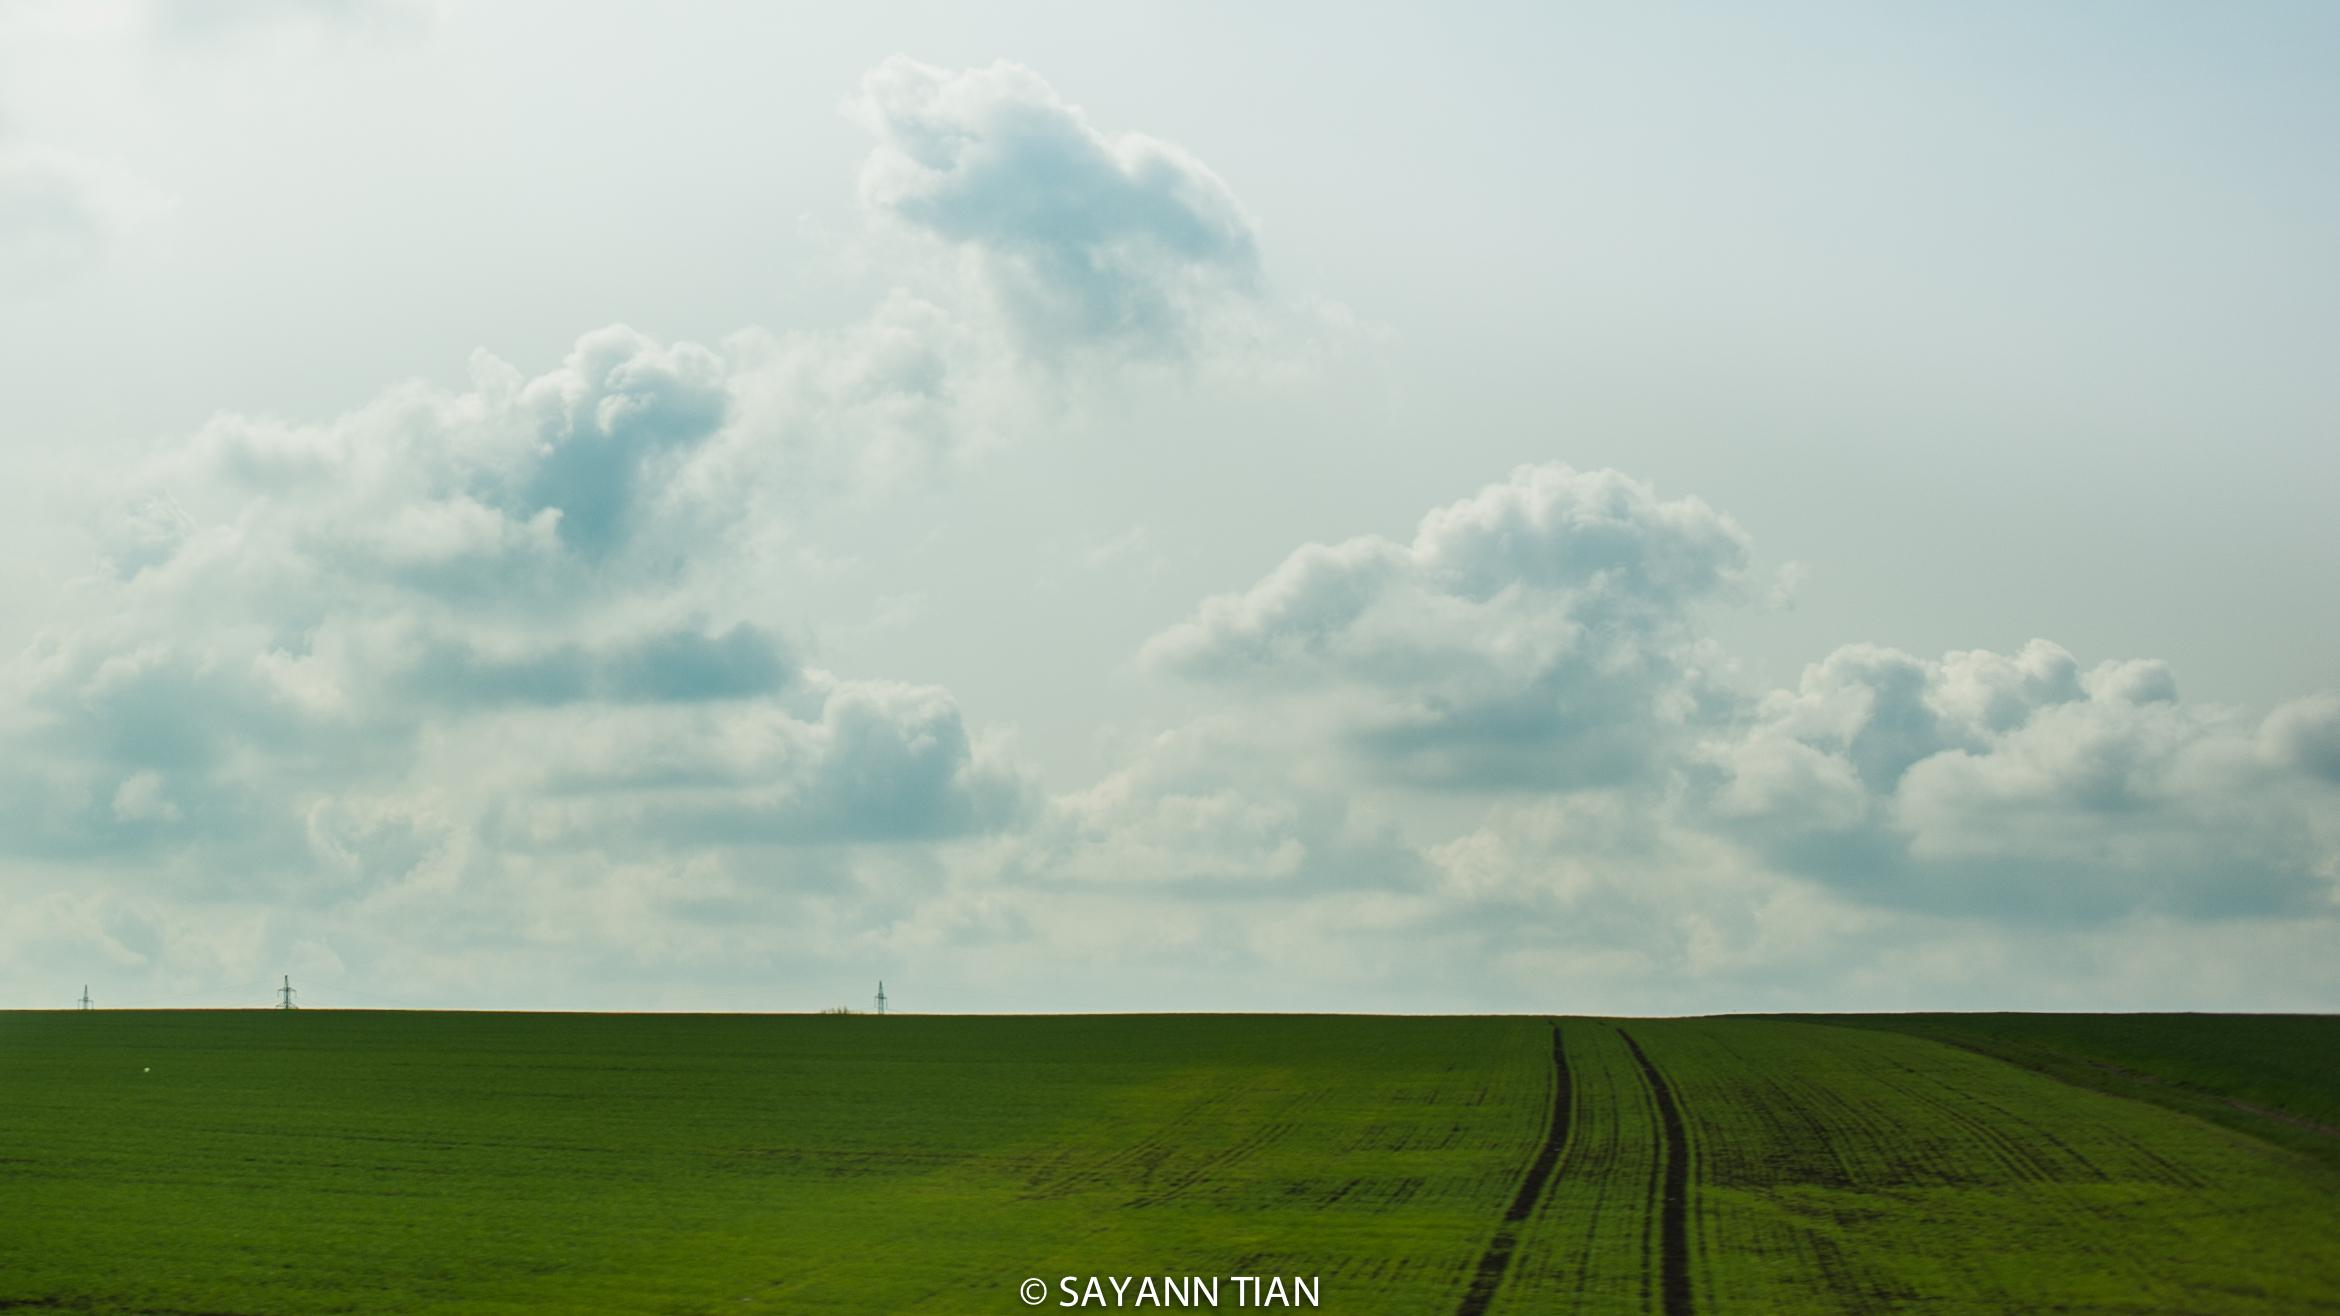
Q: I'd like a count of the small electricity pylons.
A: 3